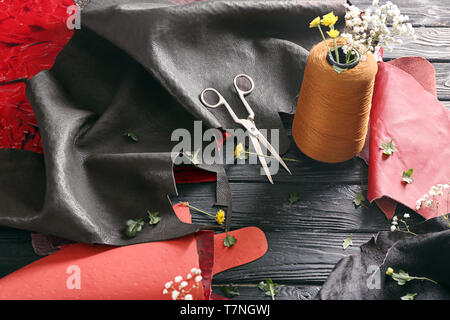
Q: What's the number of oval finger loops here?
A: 2